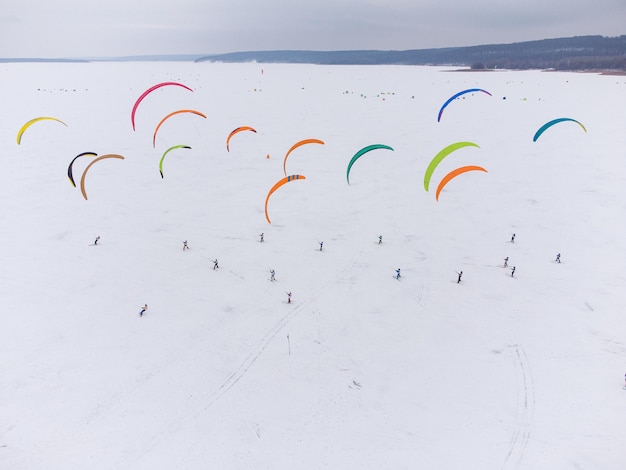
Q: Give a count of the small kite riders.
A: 15